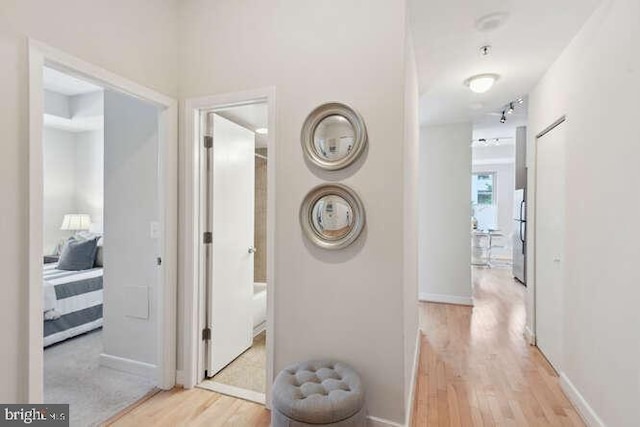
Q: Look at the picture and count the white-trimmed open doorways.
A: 2